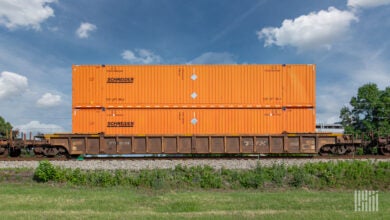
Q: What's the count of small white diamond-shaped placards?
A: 3